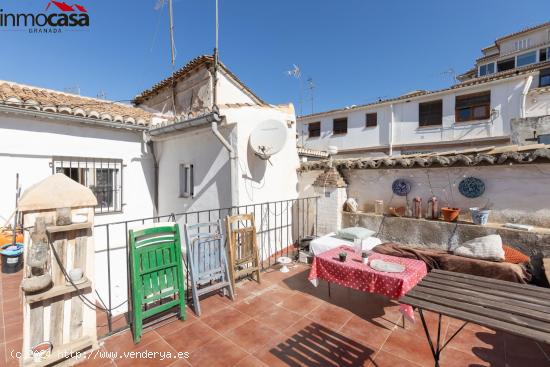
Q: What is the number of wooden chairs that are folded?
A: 3